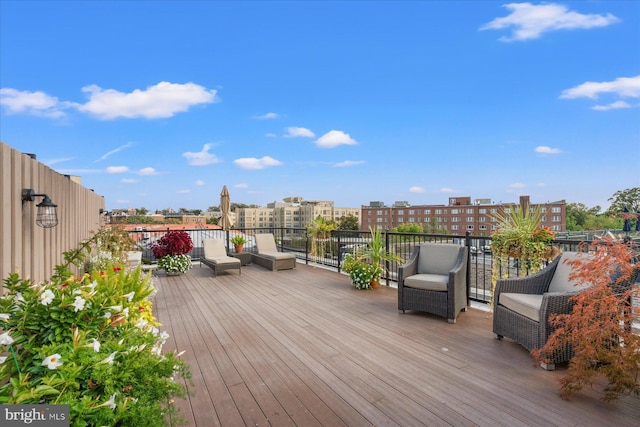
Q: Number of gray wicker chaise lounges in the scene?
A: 2